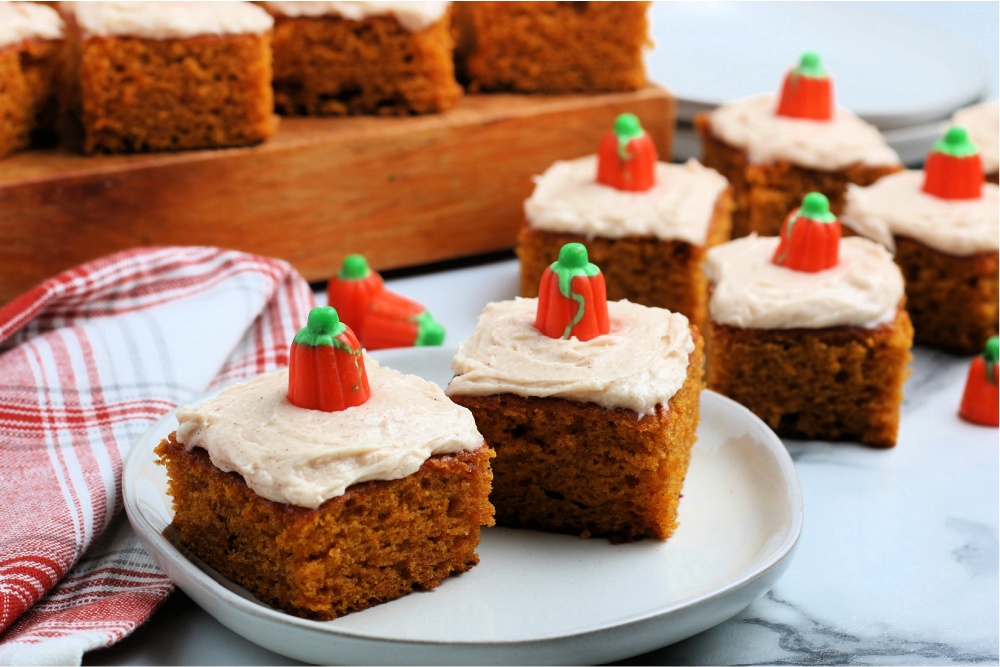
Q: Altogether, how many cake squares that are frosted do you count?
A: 10